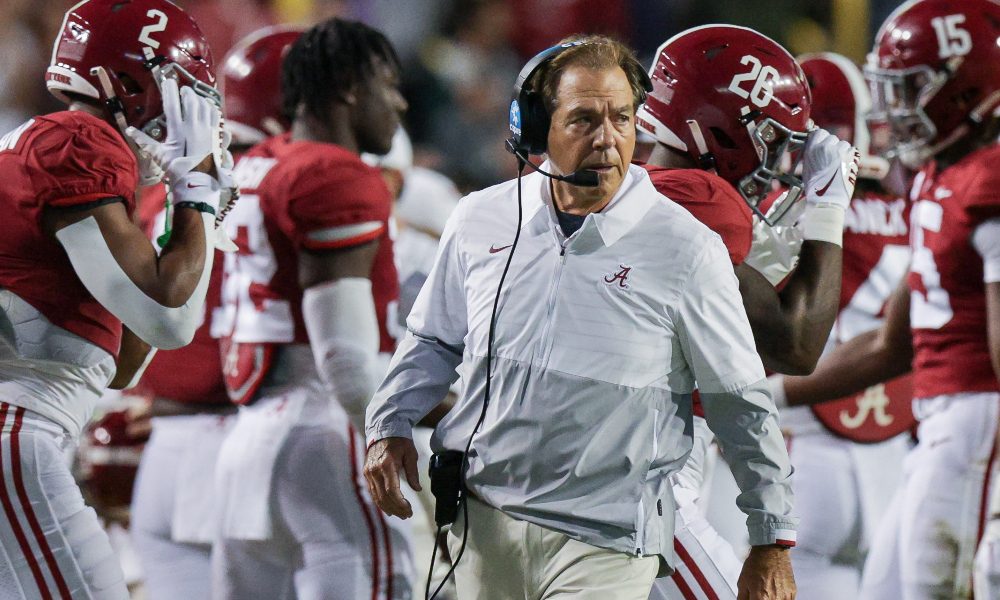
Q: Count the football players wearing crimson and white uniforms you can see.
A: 6